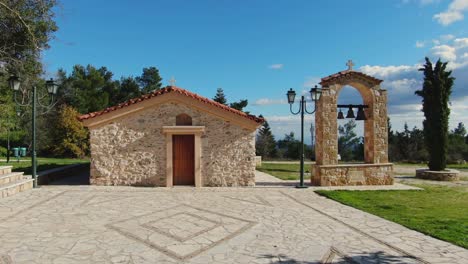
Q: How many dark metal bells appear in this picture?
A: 3